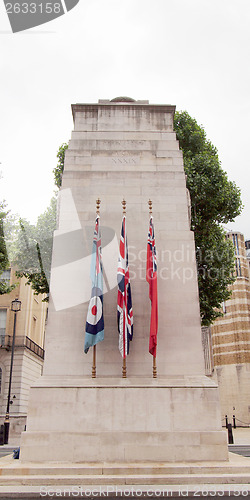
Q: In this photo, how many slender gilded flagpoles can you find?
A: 3